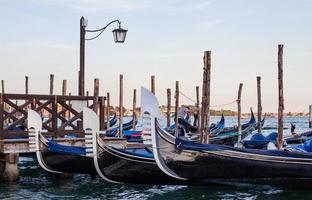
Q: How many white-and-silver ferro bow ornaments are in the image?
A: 3